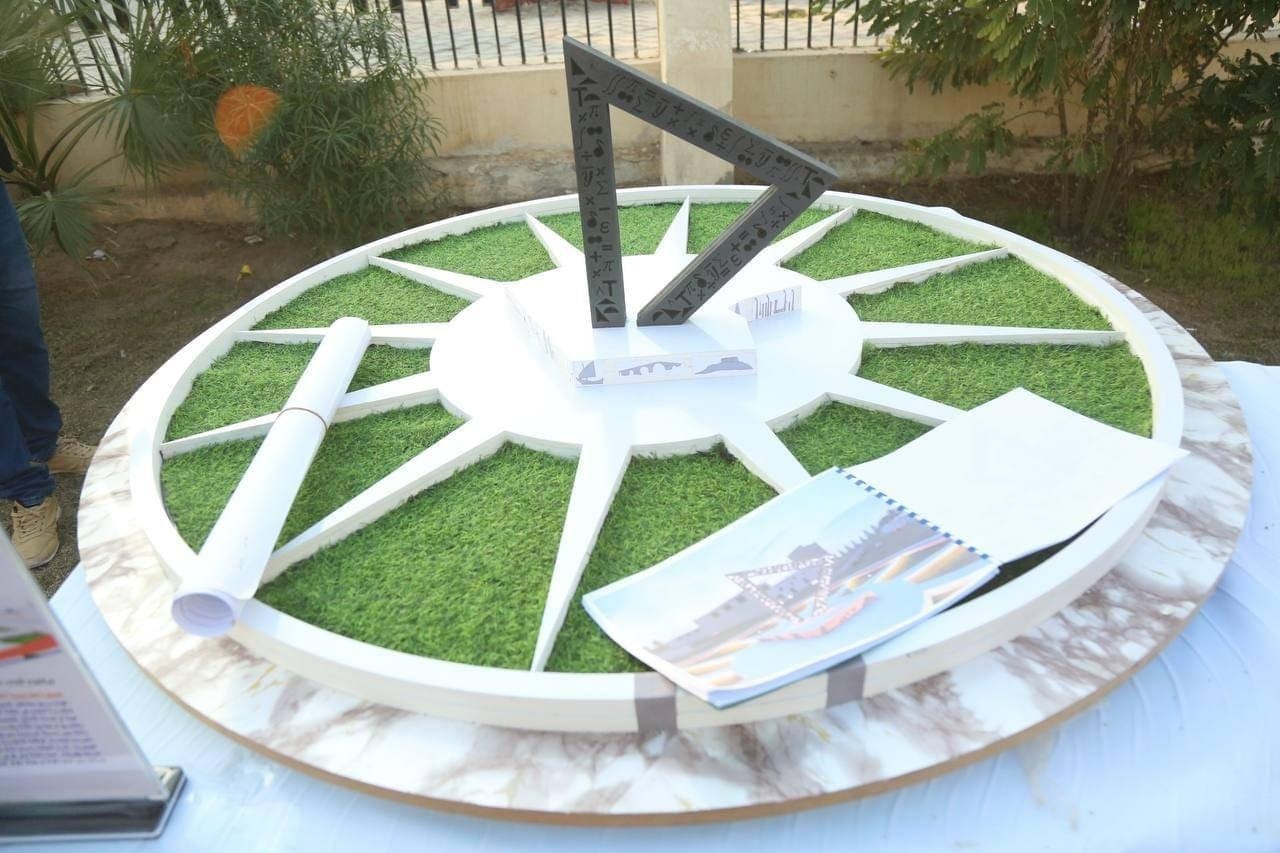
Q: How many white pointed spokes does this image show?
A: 12